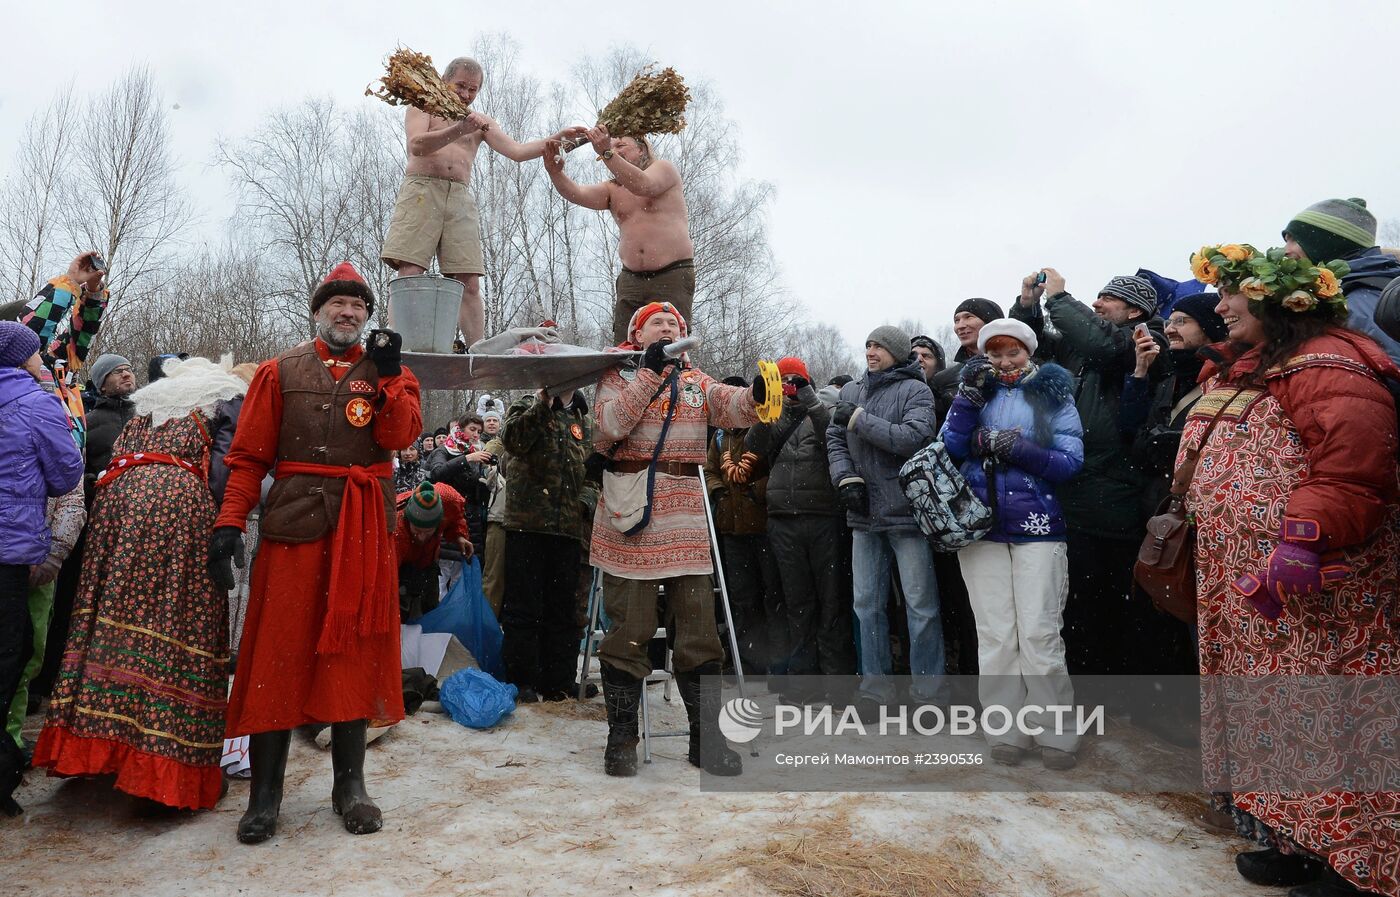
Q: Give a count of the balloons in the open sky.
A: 0